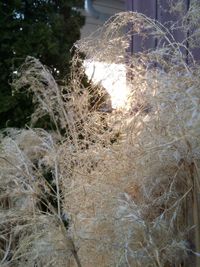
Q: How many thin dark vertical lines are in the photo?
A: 3